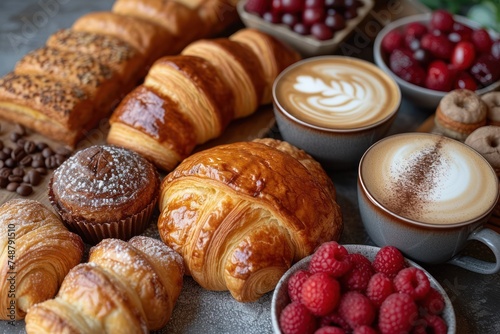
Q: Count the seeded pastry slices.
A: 3